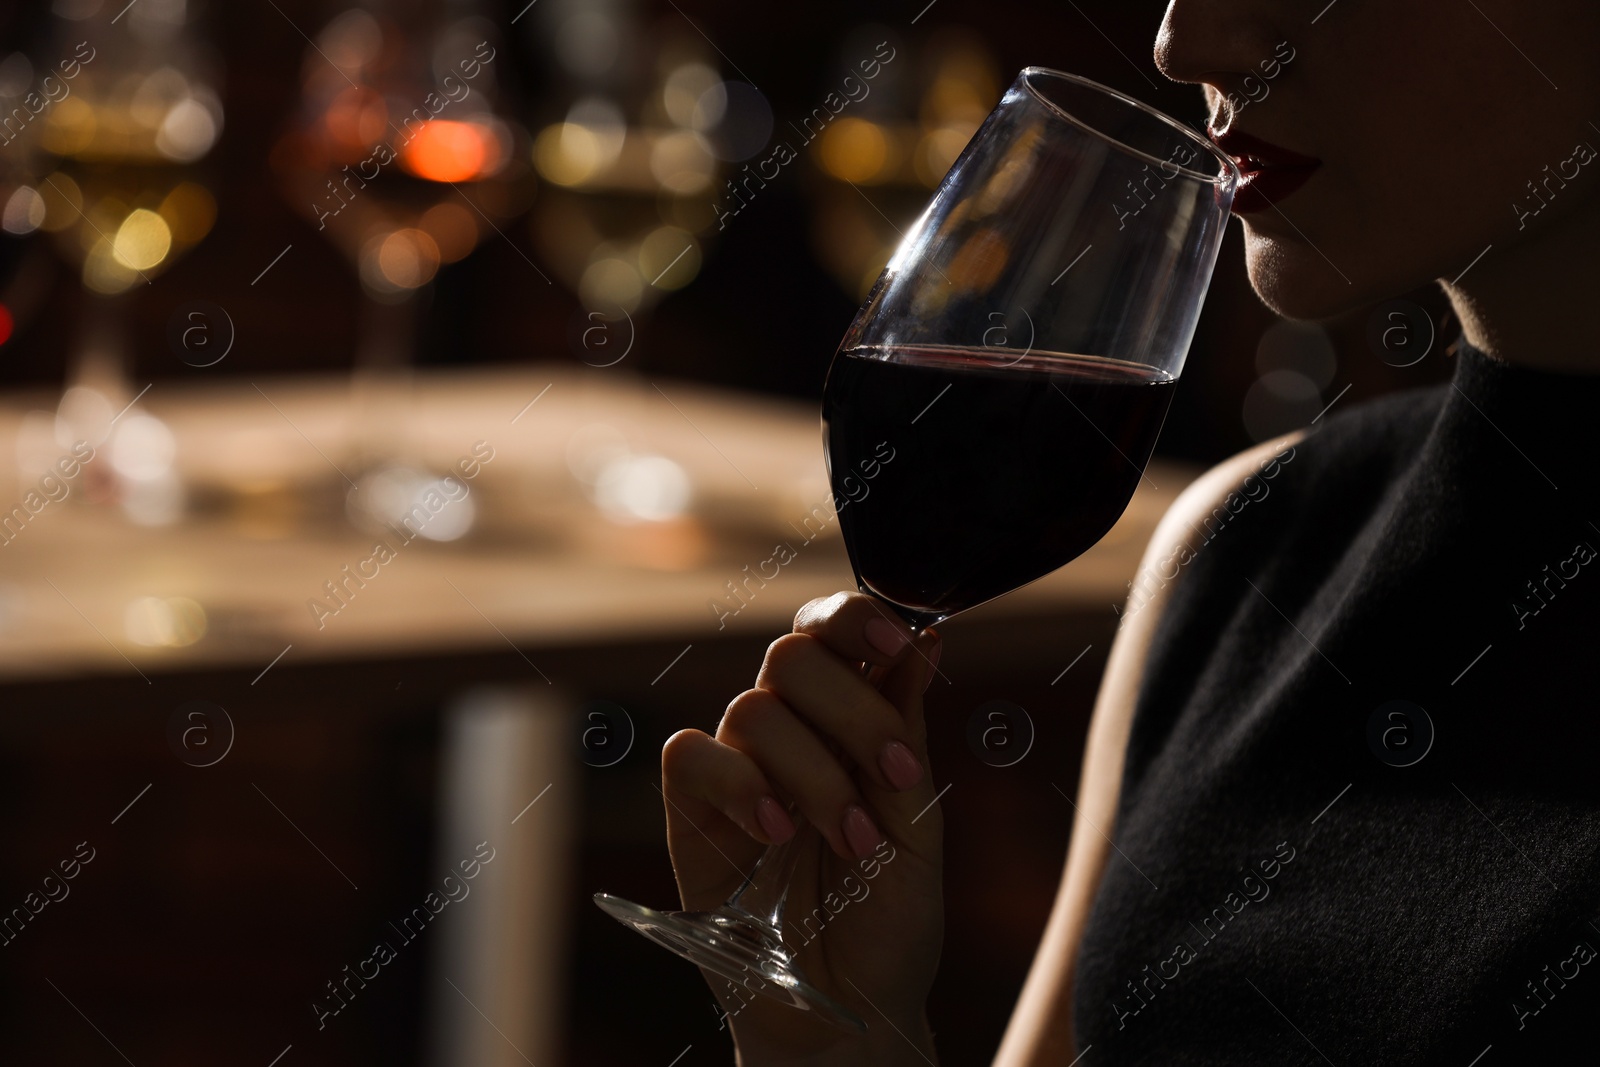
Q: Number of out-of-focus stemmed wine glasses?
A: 4